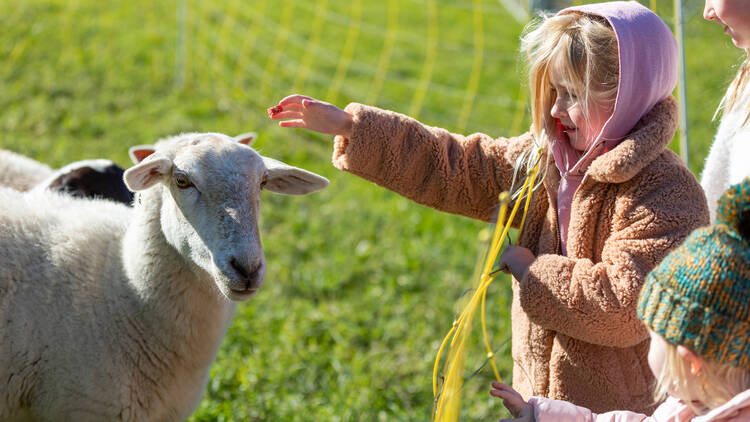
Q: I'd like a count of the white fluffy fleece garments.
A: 1